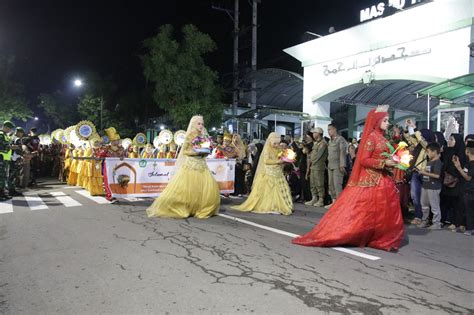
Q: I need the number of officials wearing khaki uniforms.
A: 2